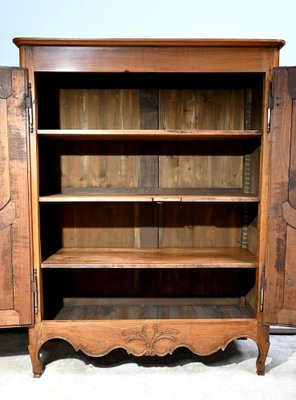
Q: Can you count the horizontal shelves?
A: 3